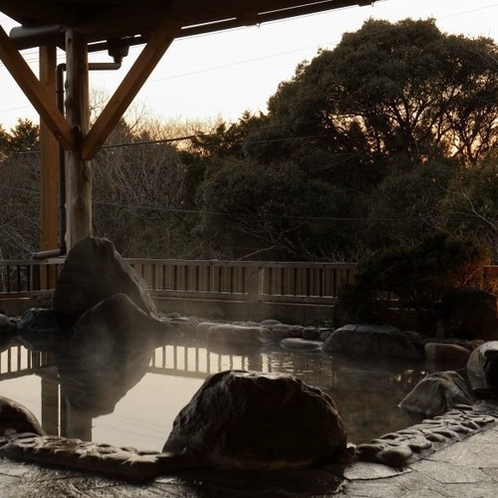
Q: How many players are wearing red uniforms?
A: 0